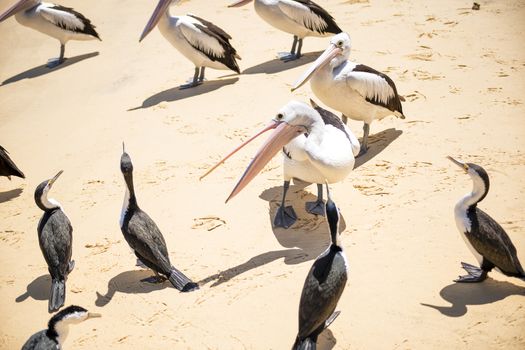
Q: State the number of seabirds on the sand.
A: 11